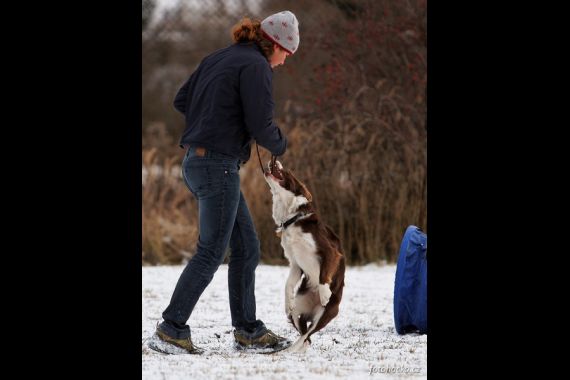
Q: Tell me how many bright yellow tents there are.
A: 0